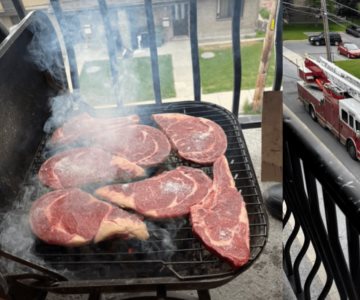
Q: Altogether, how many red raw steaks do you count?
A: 7